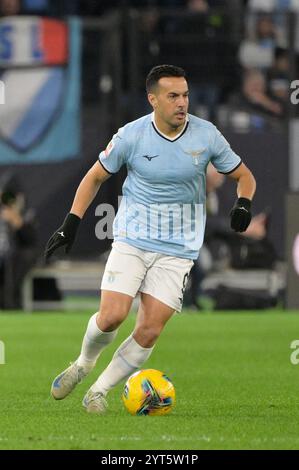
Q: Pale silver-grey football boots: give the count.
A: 2